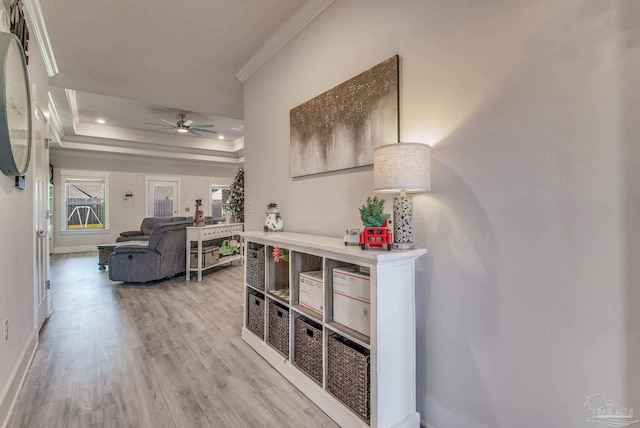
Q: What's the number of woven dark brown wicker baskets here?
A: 5